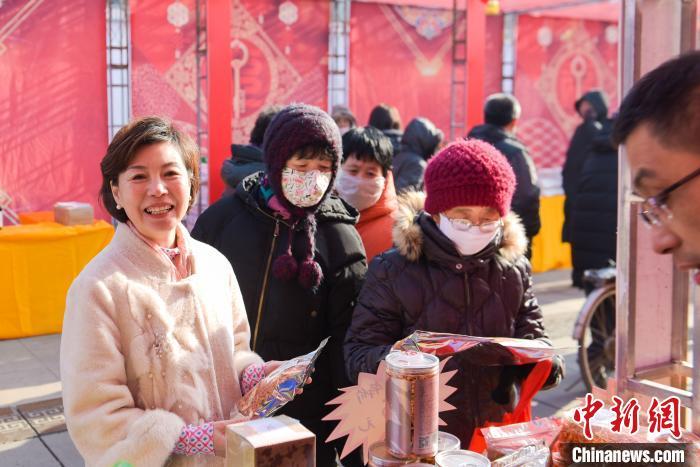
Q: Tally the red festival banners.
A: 4